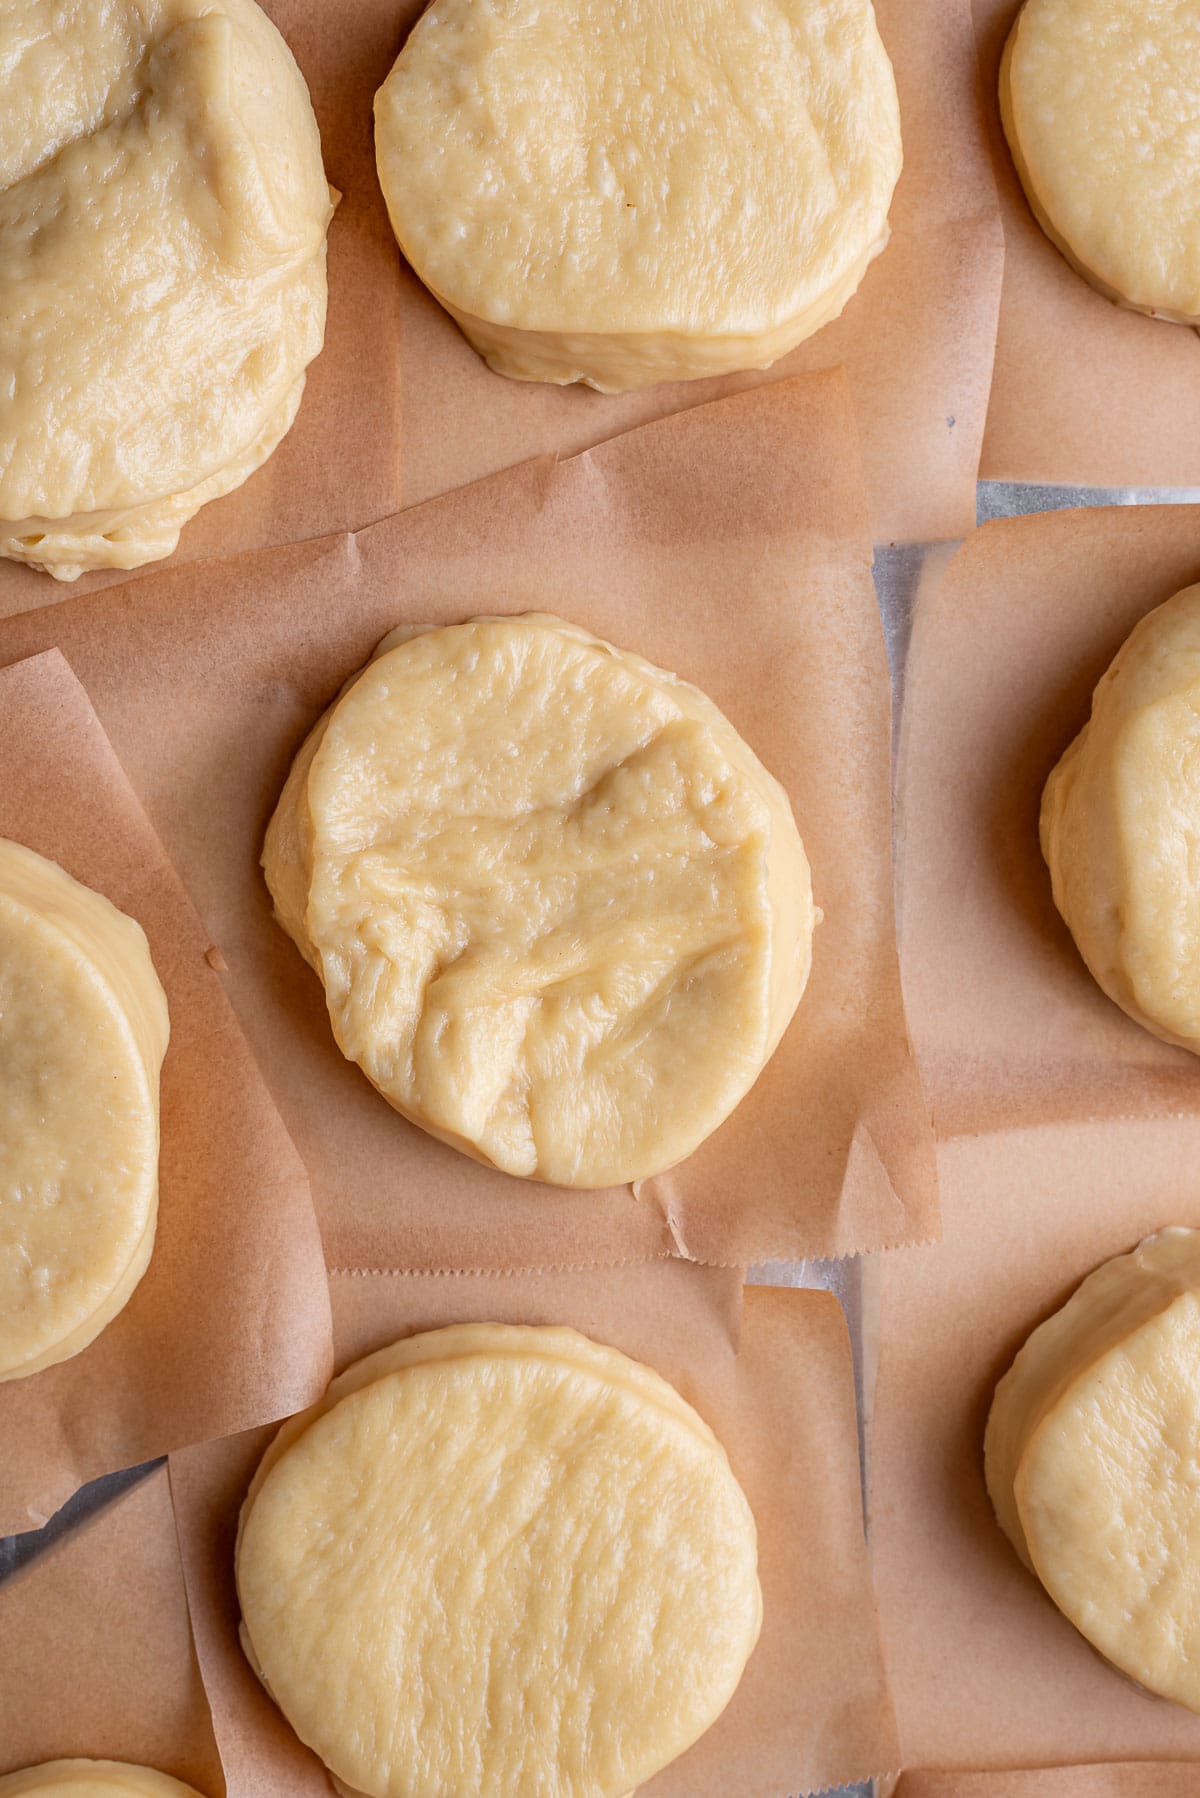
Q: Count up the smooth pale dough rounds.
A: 9